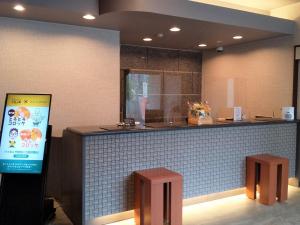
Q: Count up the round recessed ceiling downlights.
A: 6